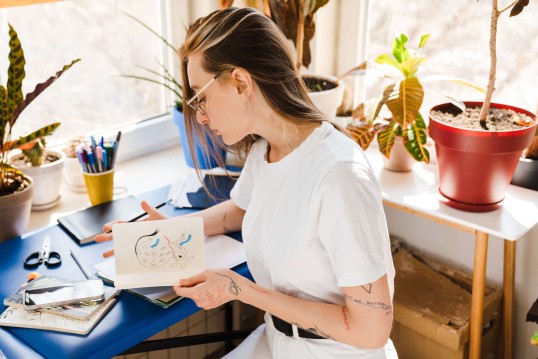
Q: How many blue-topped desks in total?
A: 1